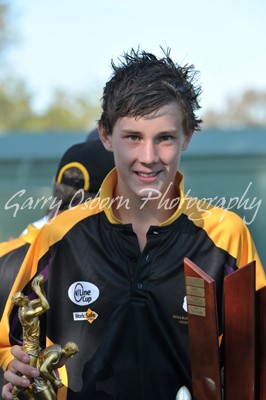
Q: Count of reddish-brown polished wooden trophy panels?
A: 3